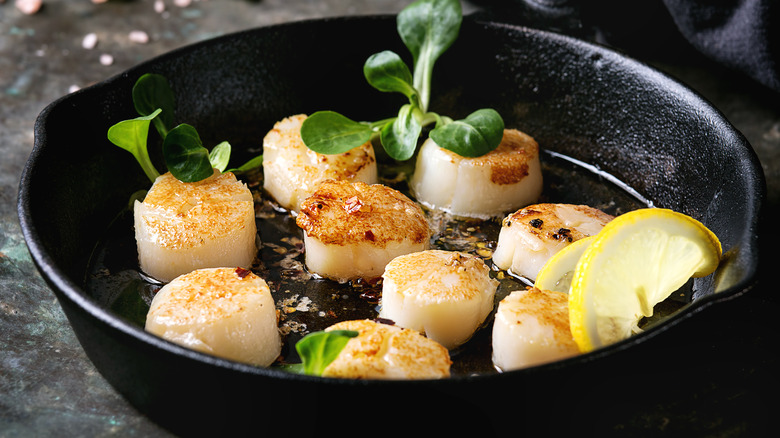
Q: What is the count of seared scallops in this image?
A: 9